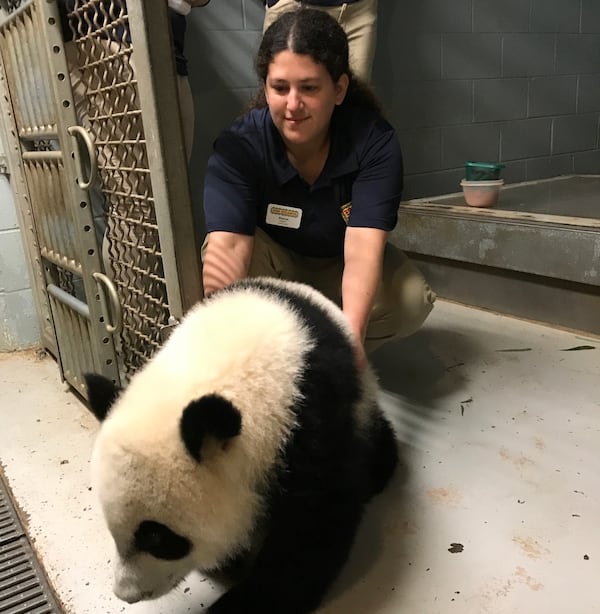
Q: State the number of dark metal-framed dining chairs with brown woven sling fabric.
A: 0